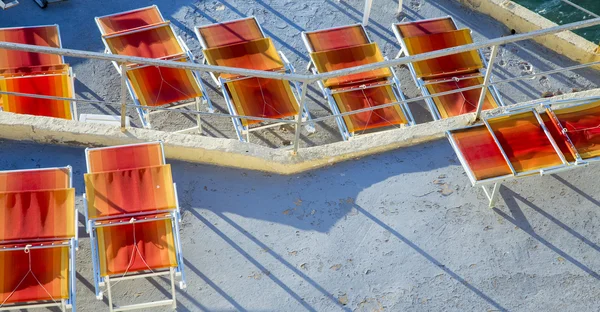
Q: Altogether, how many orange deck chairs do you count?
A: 8